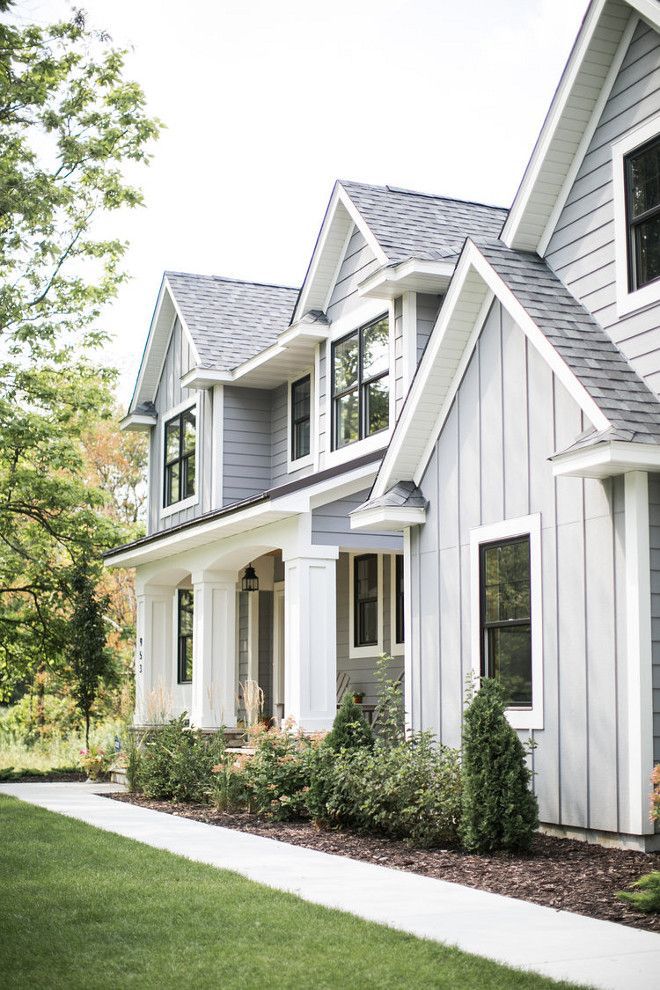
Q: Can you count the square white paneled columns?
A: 3